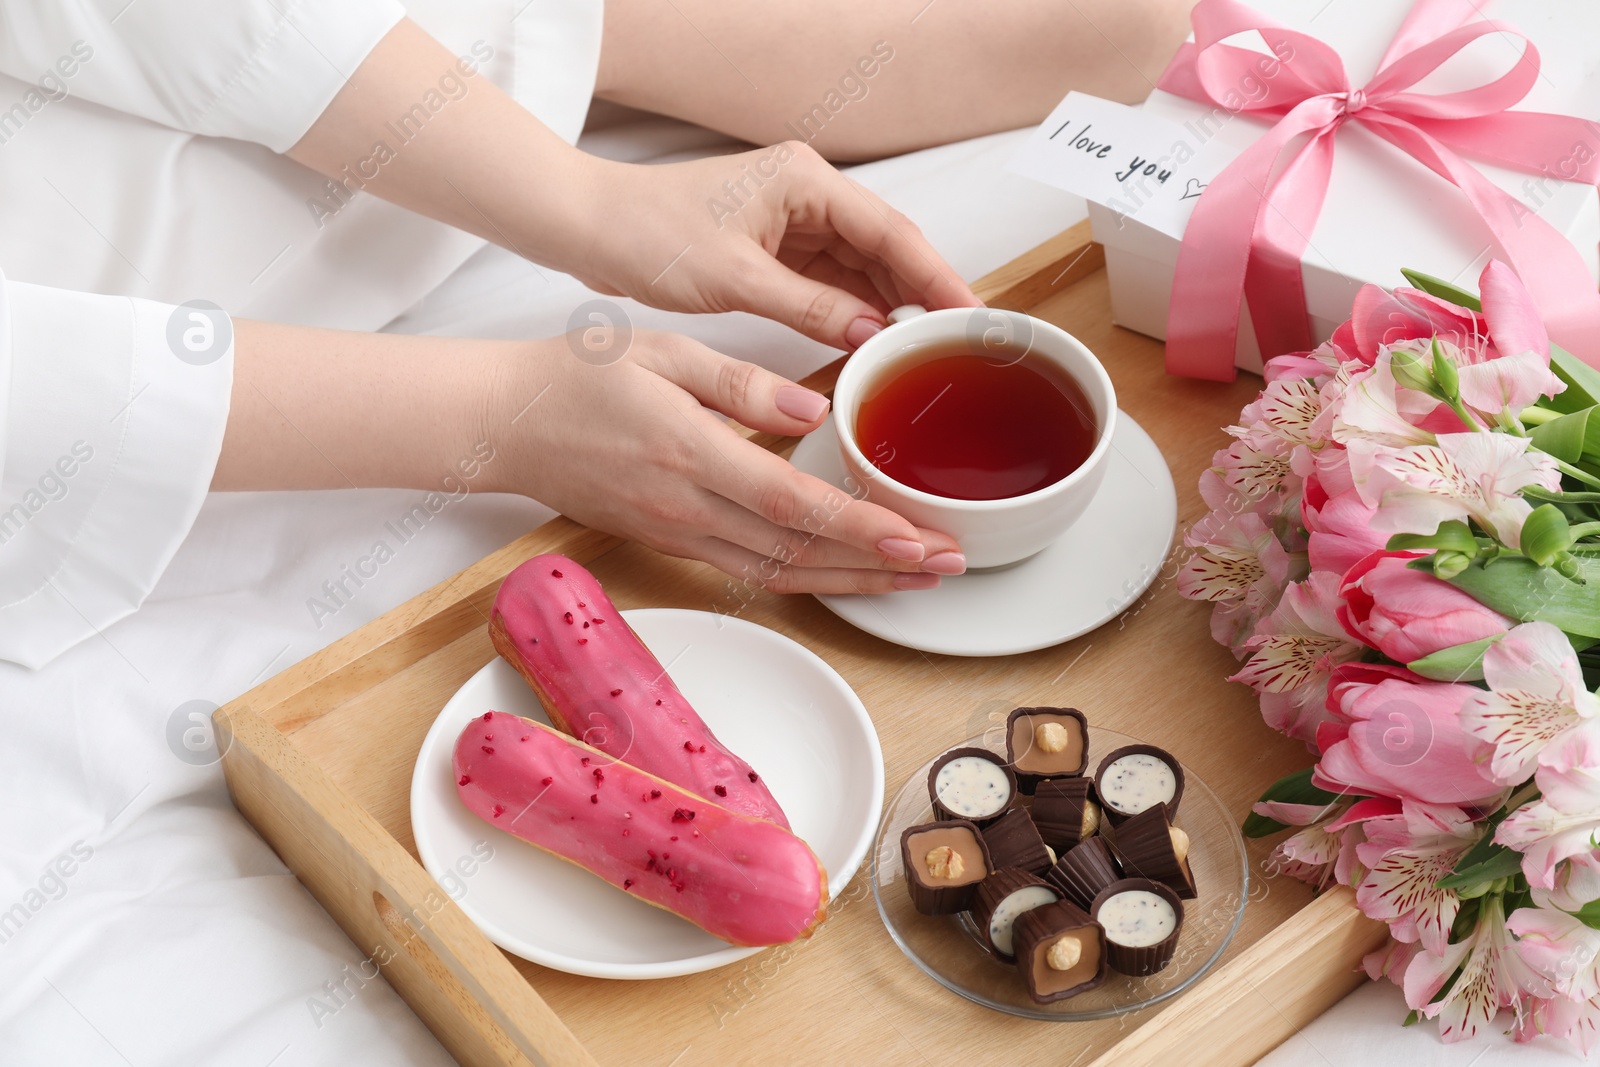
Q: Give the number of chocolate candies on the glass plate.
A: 11